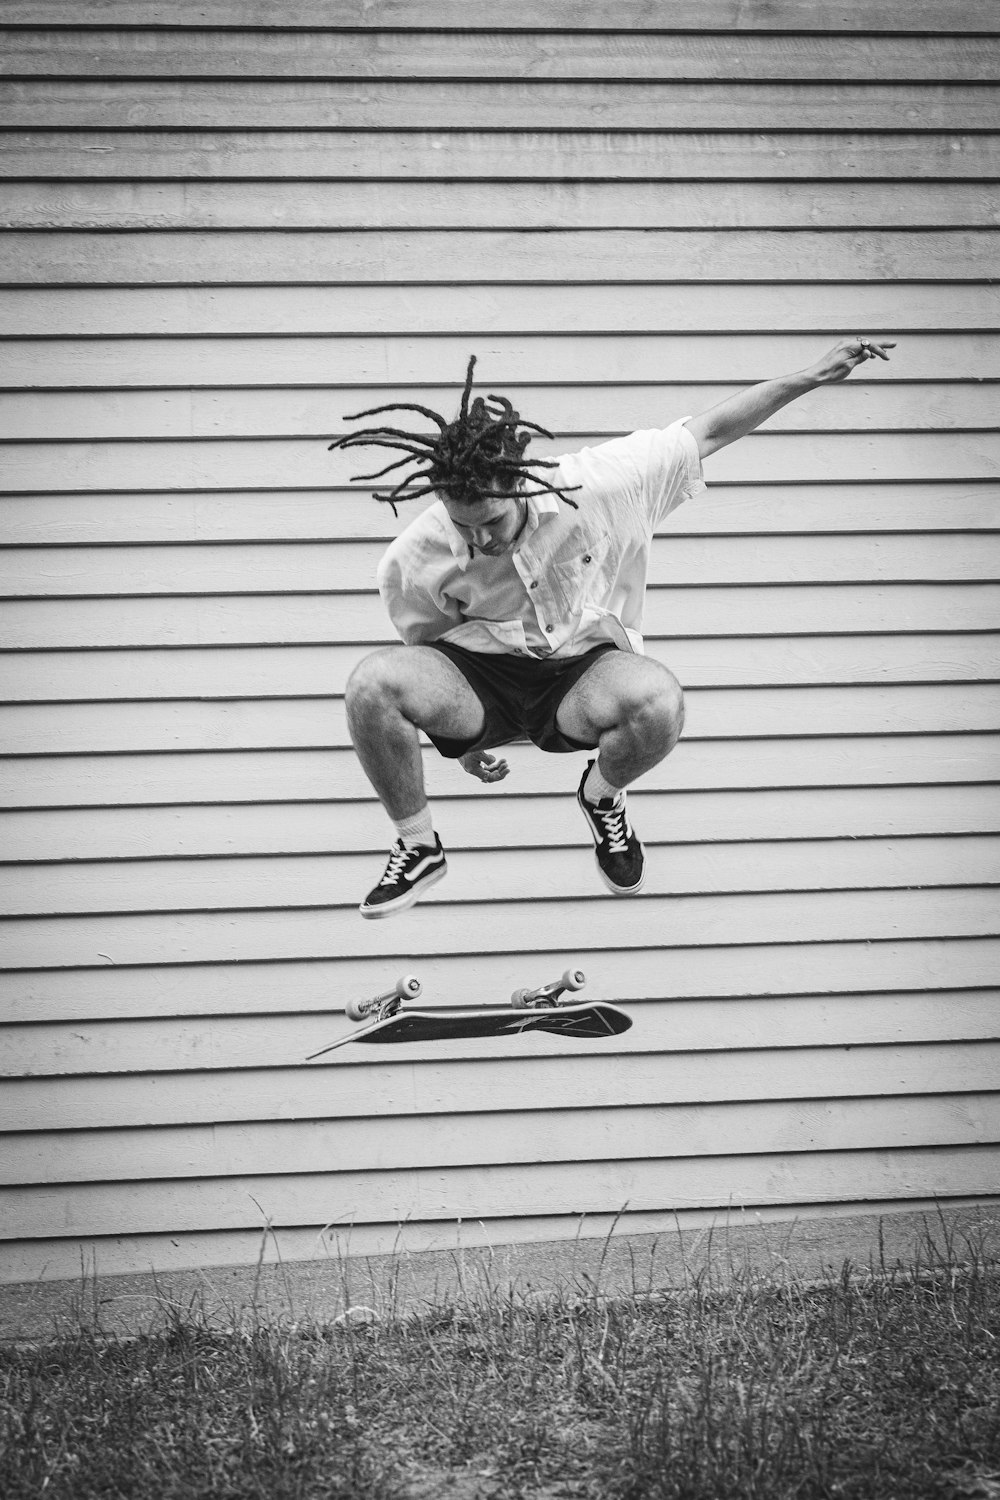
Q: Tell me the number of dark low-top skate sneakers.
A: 2